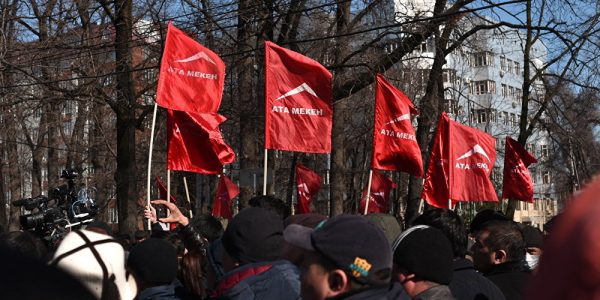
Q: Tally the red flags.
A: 11